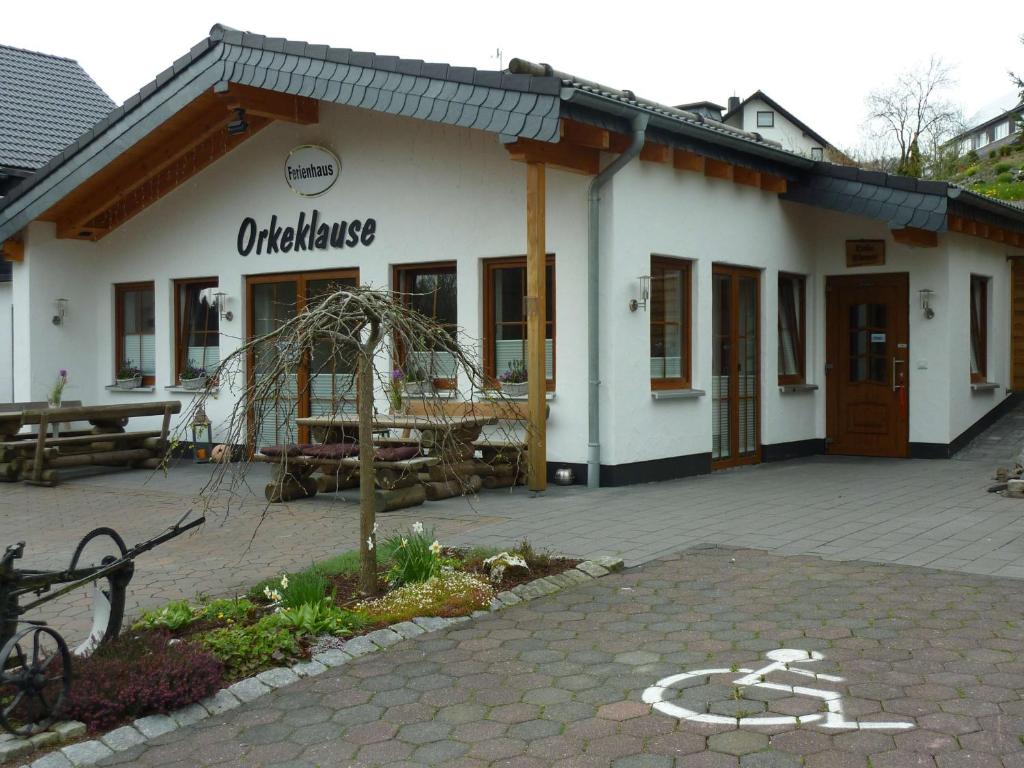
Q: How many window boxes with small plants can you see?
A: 4